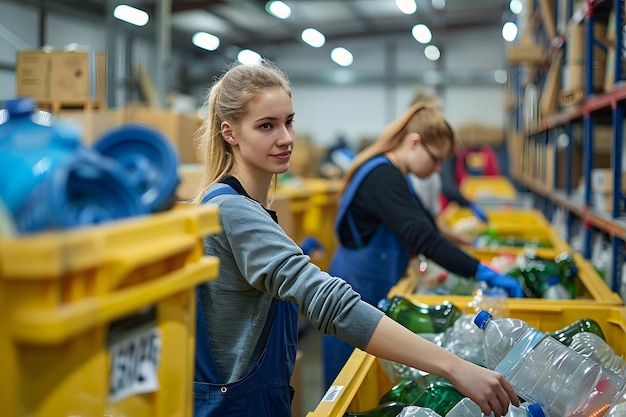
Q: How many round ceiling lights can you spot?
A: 11